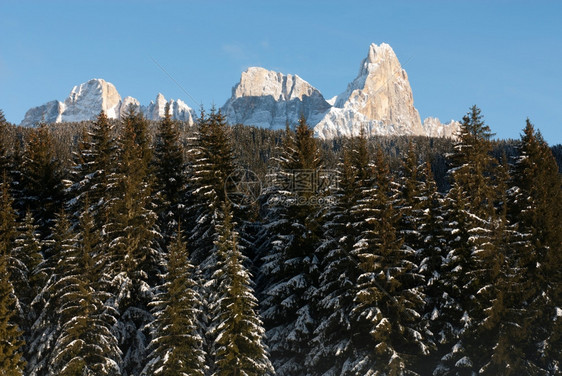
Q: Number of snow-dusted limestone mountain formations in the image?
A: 3